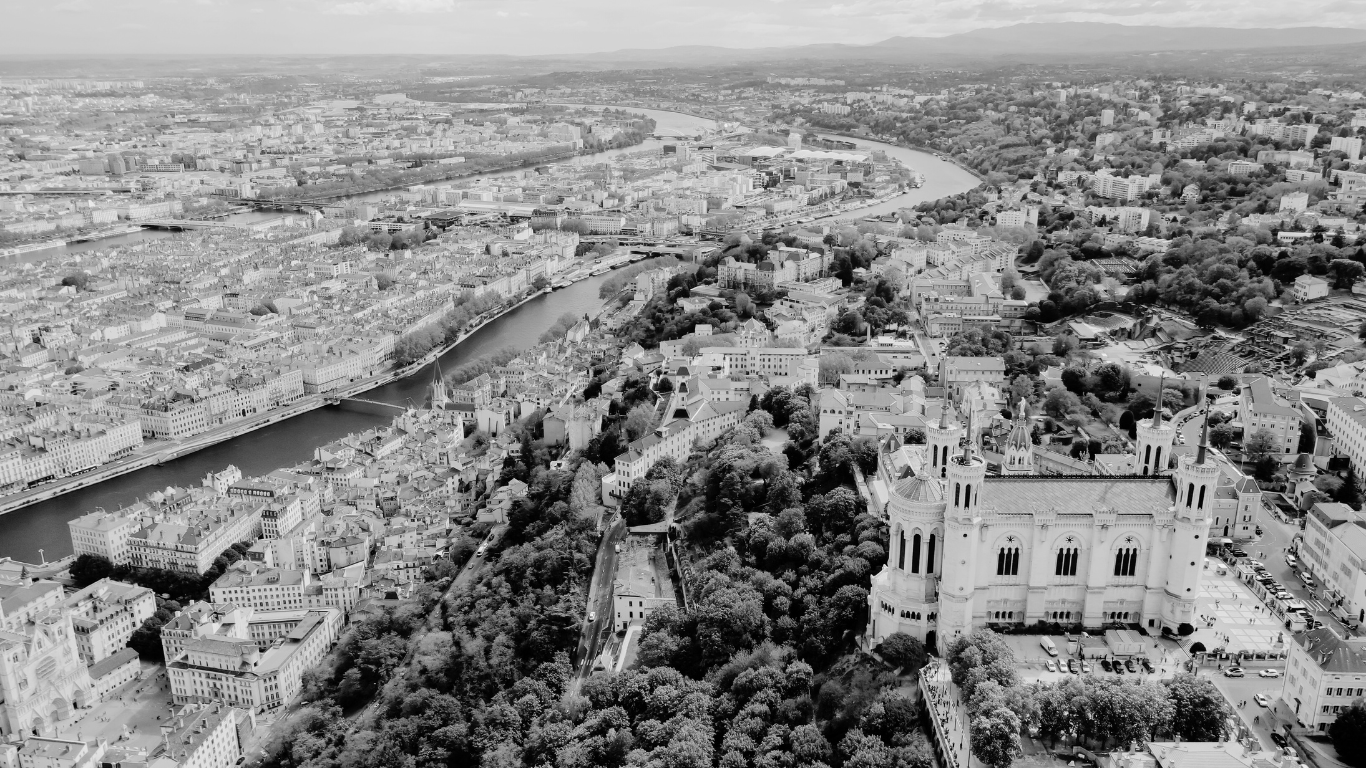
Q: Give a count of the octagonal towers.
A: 4